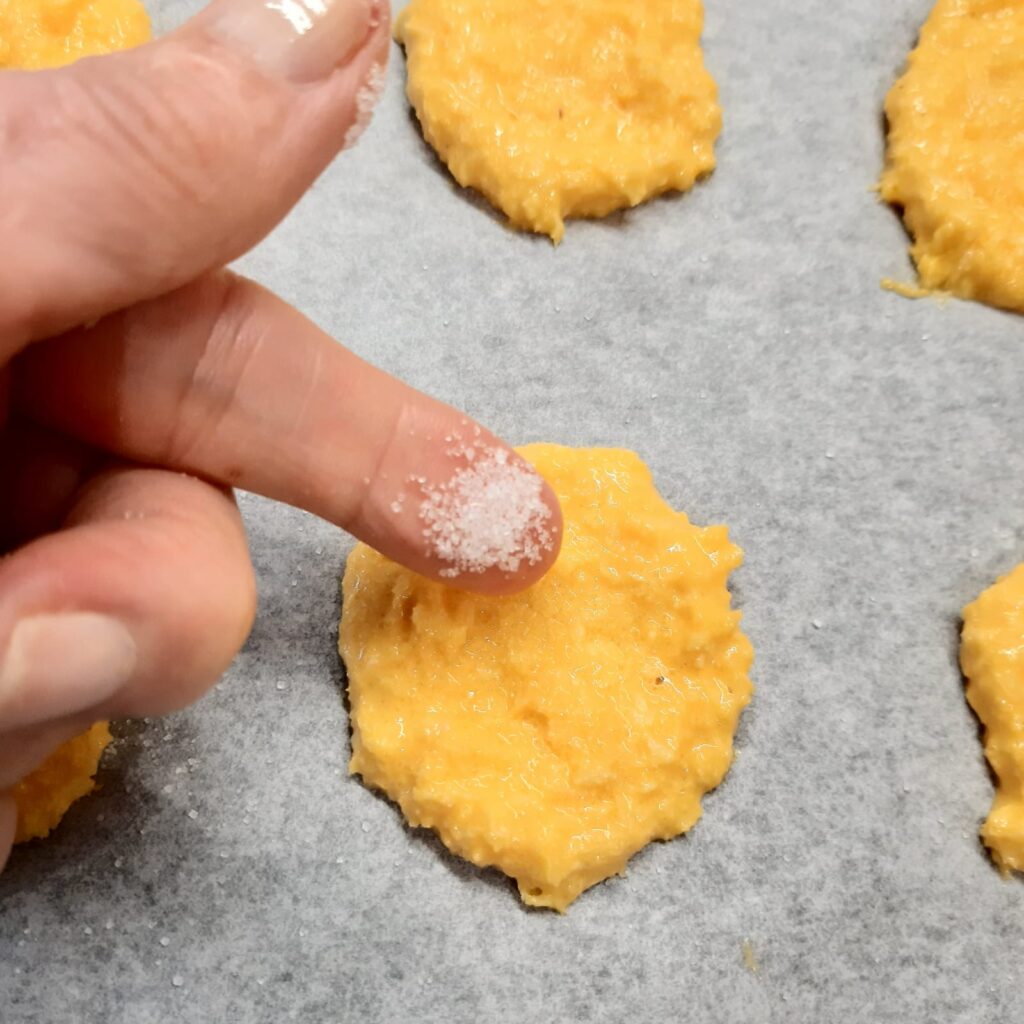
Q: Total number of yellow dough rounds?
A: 6